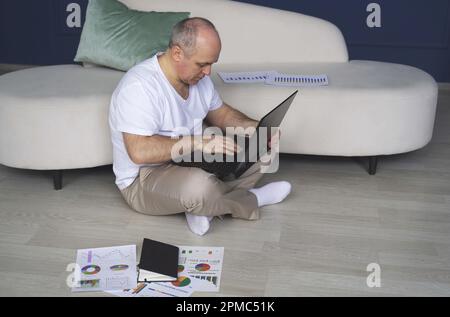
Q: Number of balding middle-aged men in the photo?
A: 1